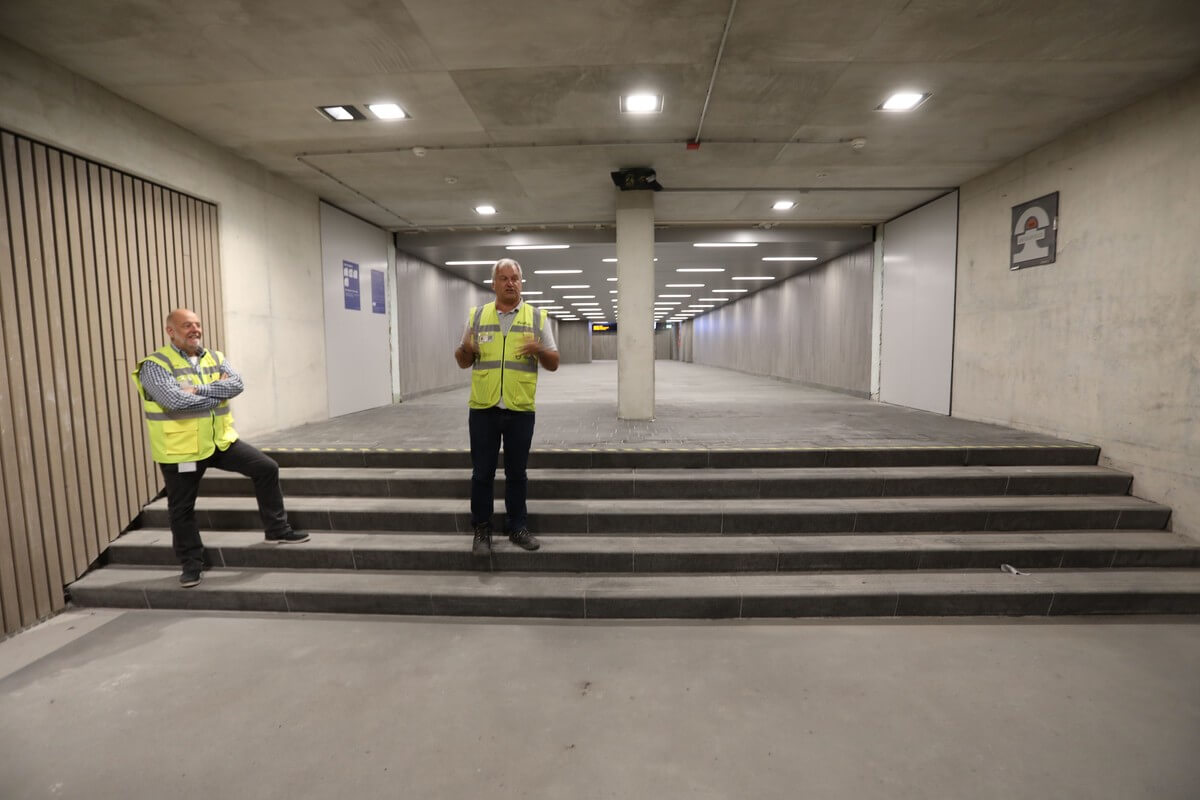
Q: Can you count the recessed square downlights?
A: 6